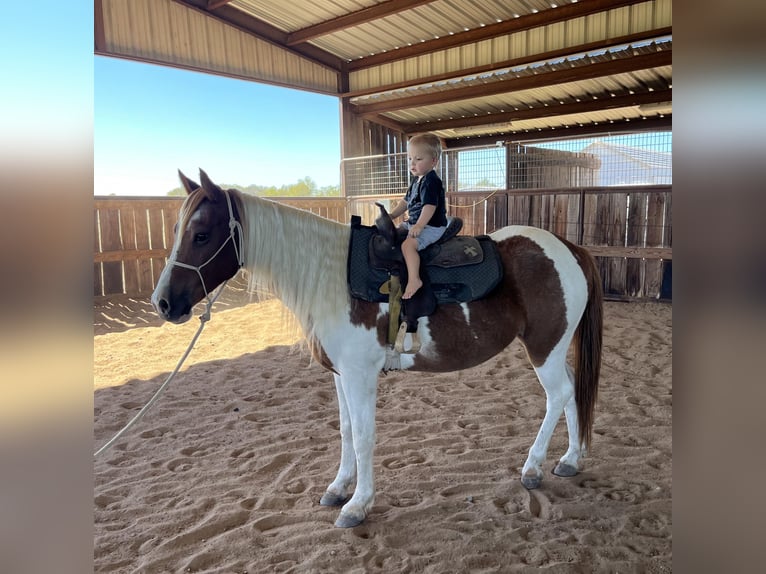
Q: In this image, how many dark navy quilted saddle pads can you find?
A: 1